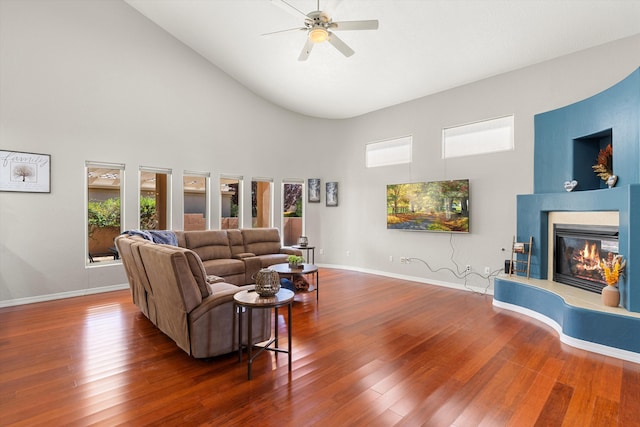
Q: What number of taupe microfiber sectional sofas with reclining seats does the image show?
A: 1